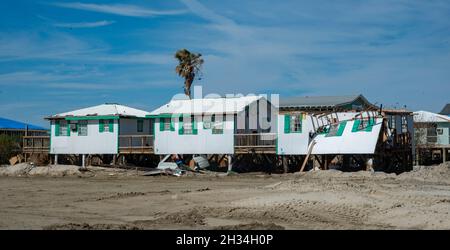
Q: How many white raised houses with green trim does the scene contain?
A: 3